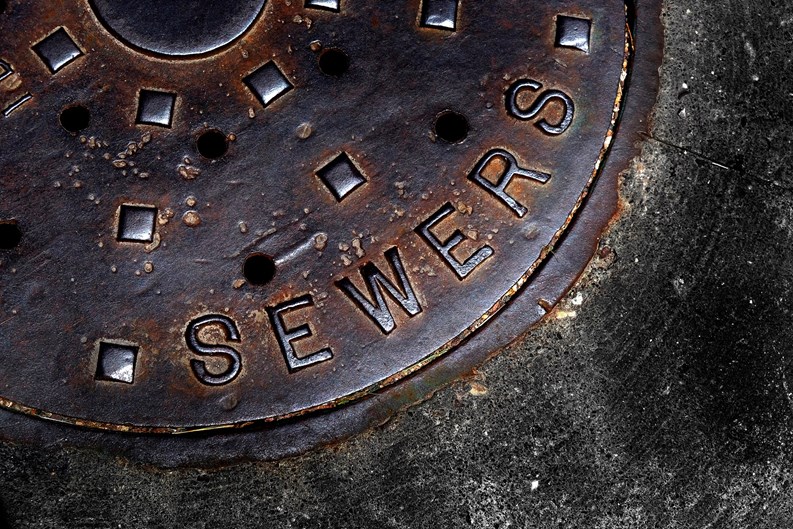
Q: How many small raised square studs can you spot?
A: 9